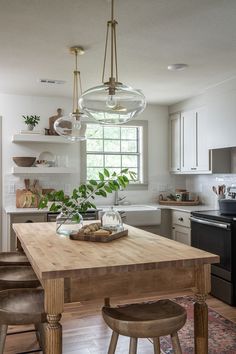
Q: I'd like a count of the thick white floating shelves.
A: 2